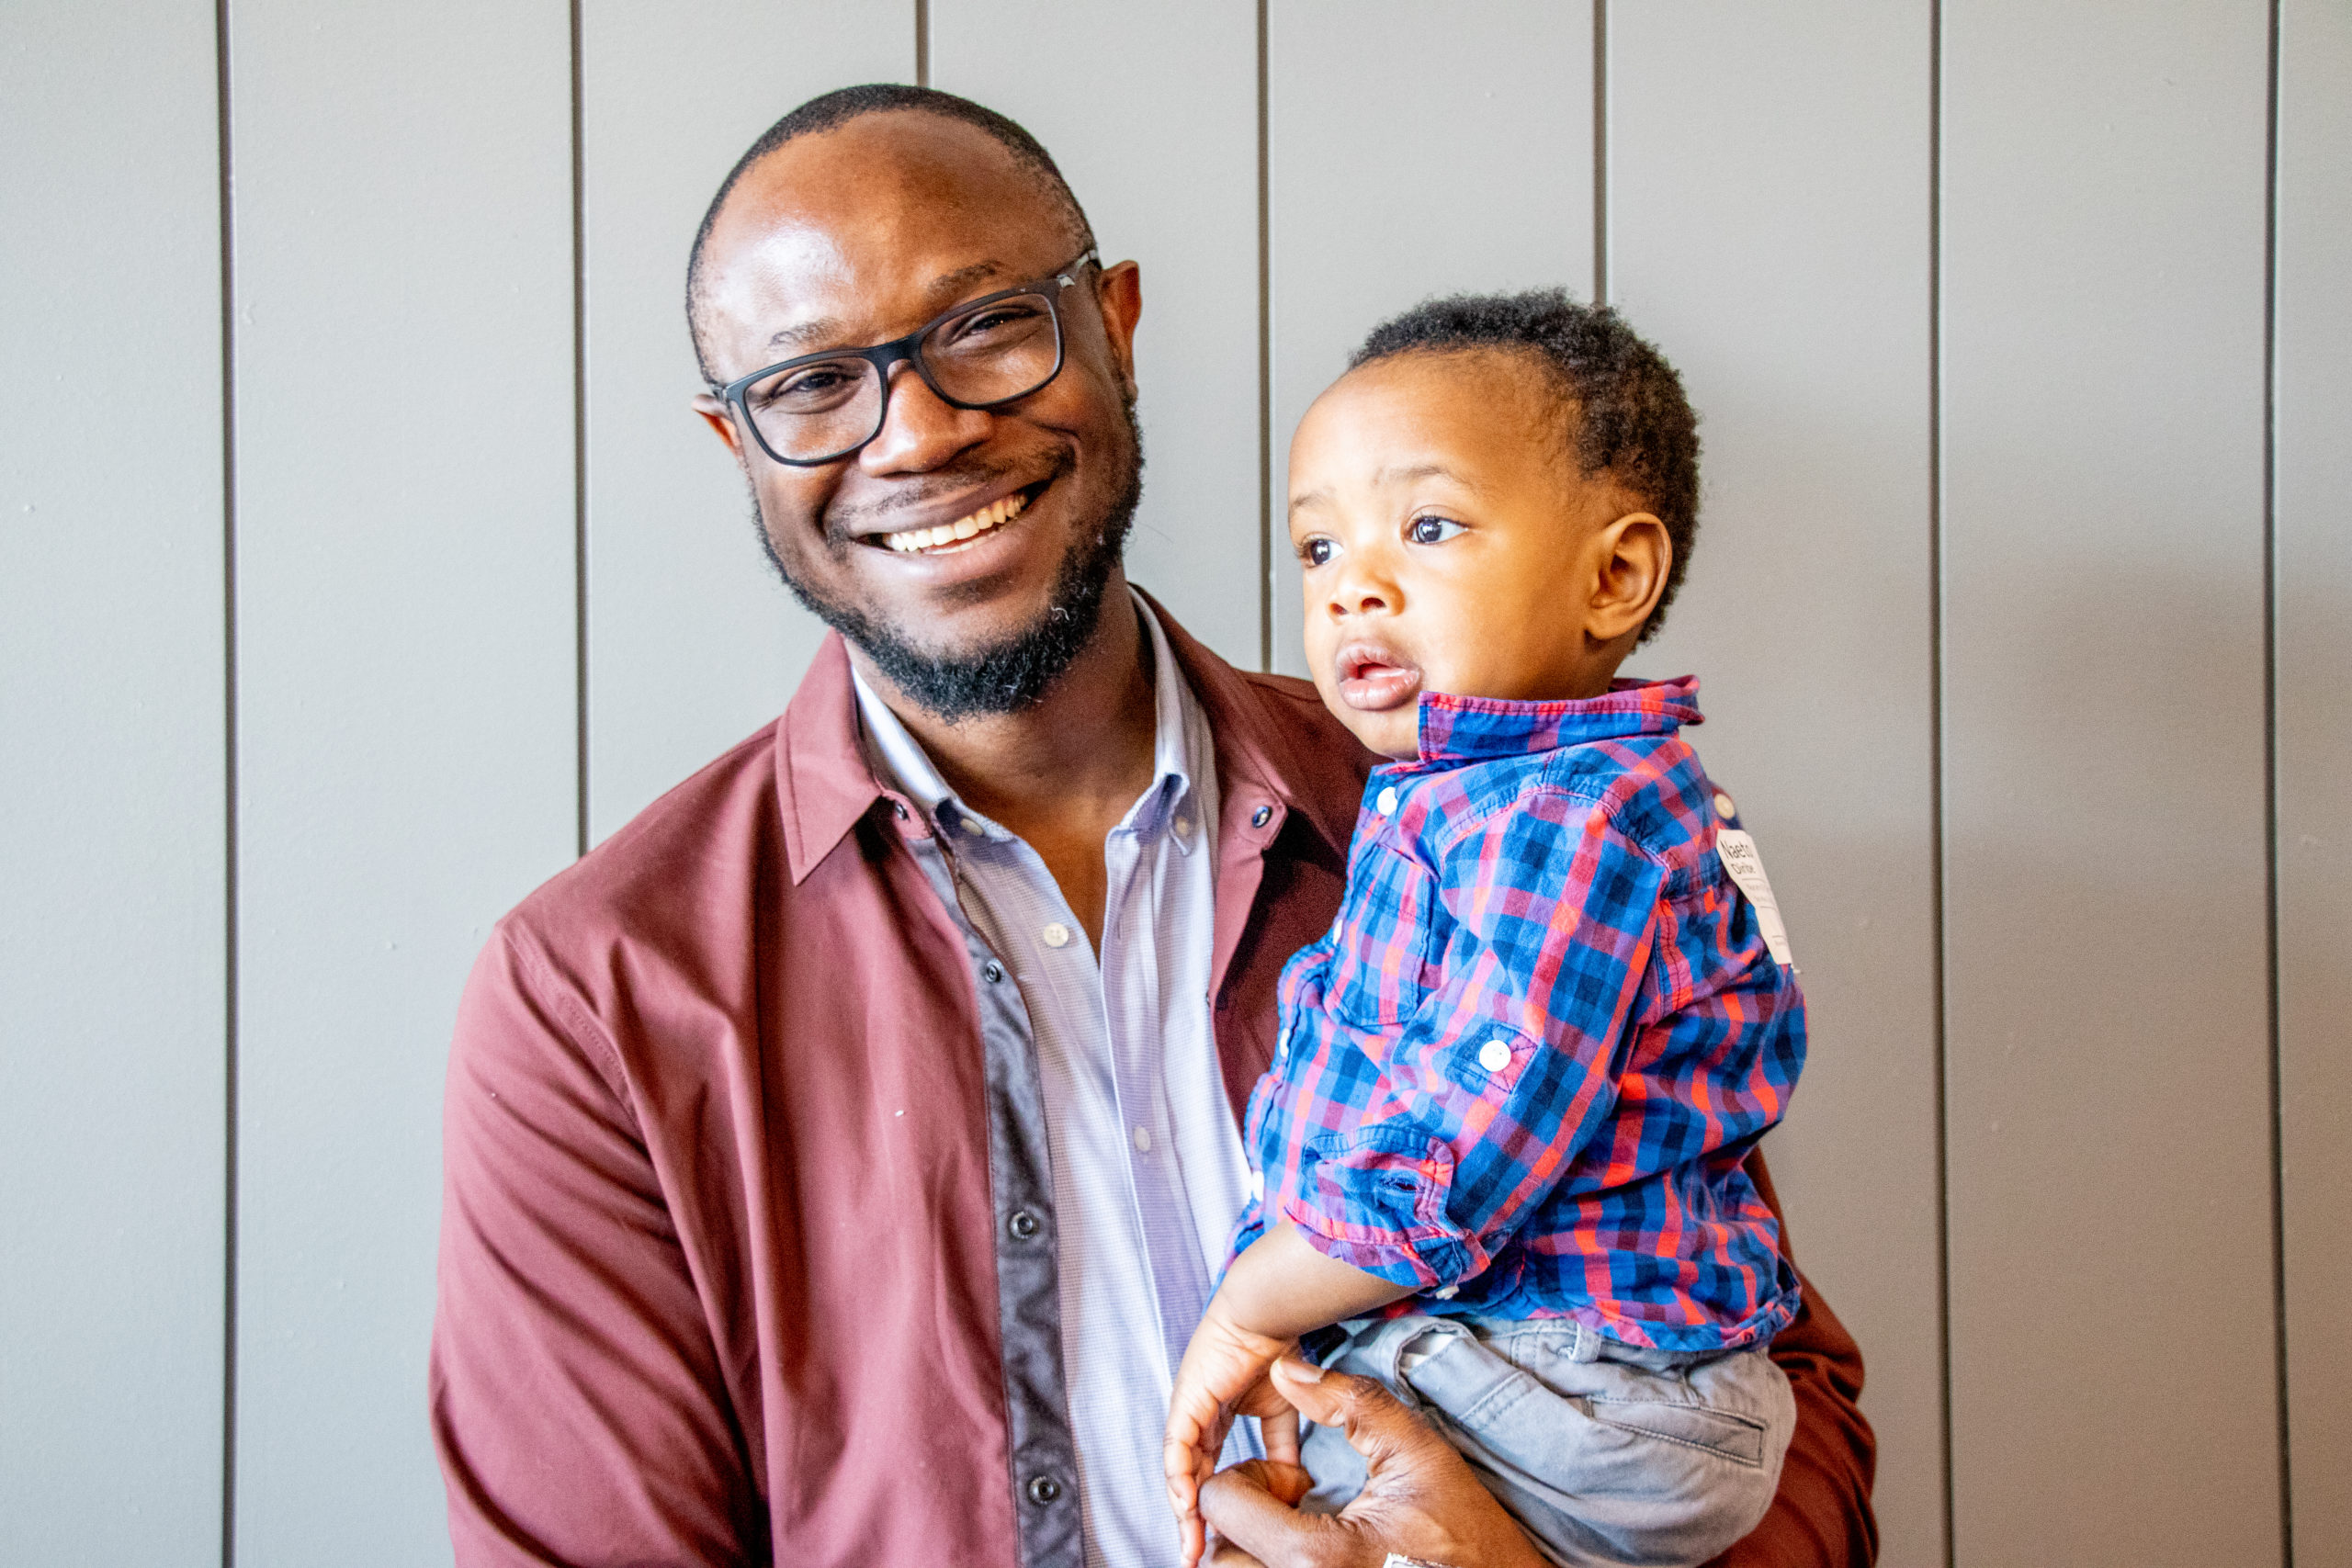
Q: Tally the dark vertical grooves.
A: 7